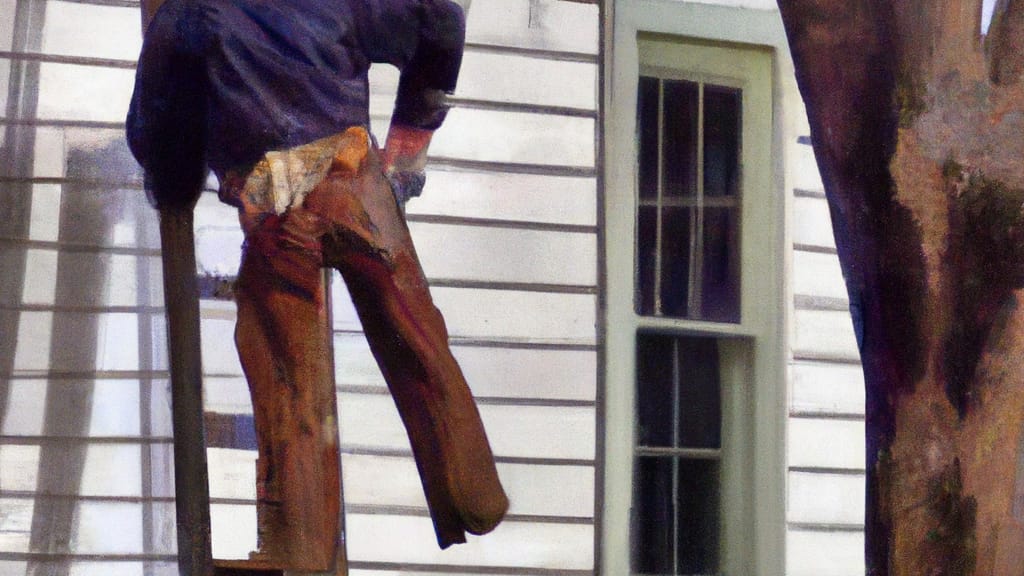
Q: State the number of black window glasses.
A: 10